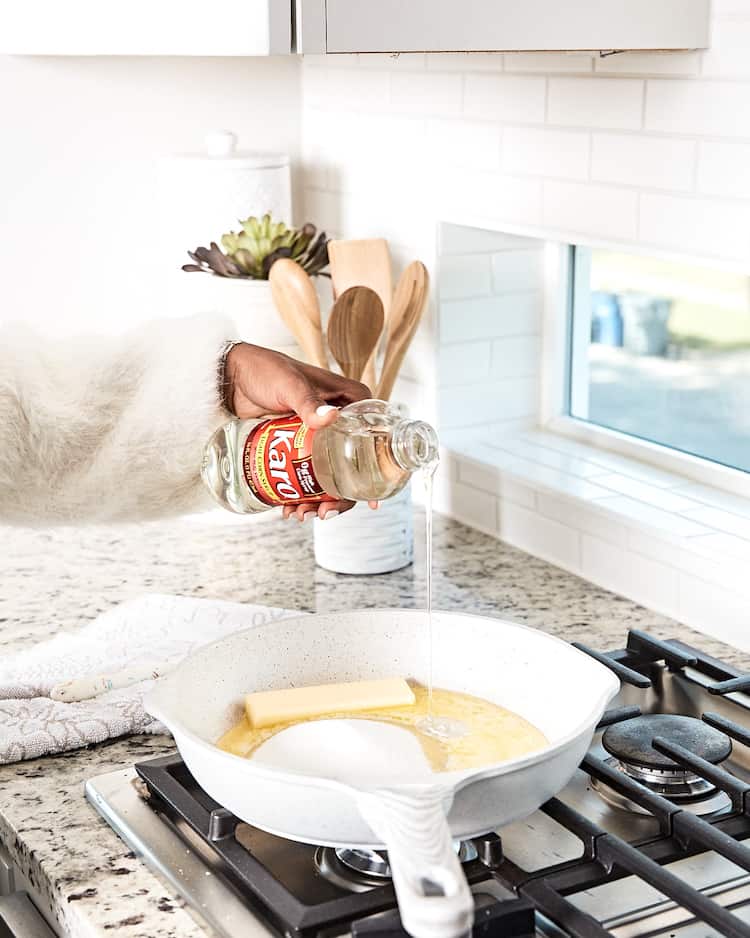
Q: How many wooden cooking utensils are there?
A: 4